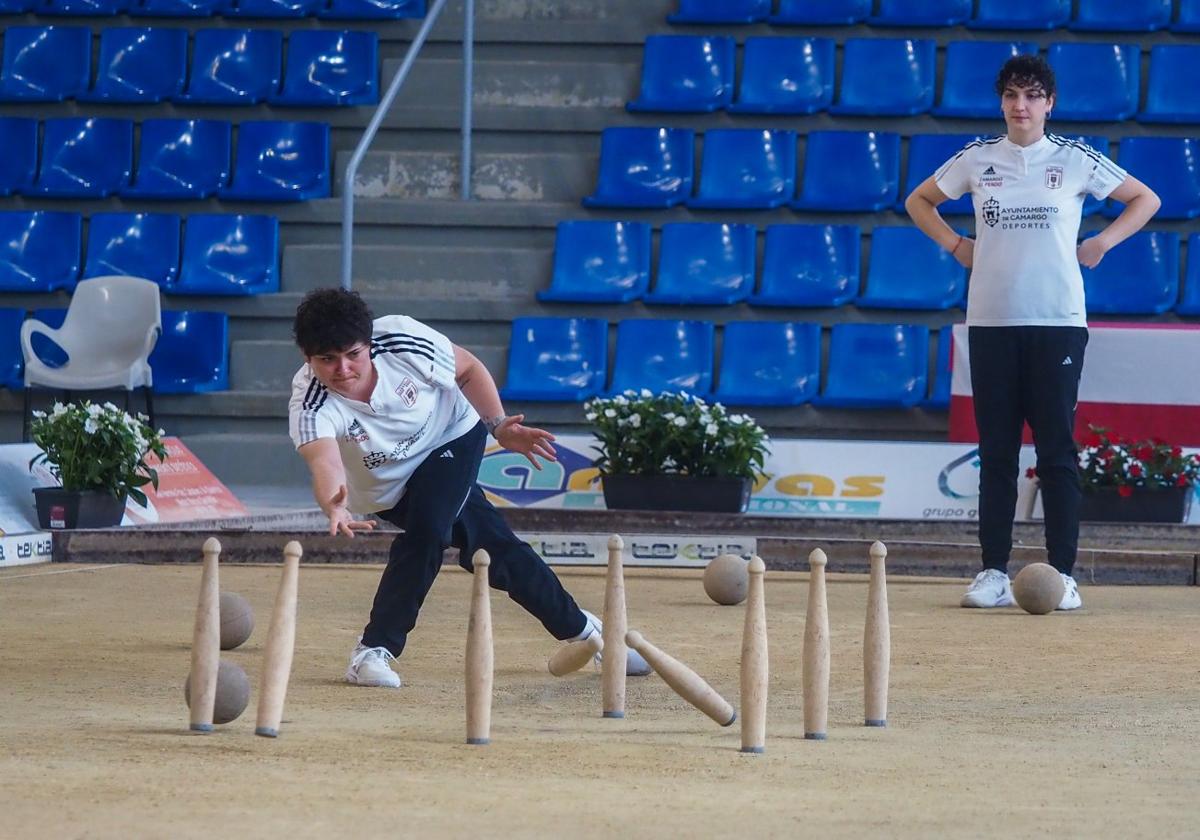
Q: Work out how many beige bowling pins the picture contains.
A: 9